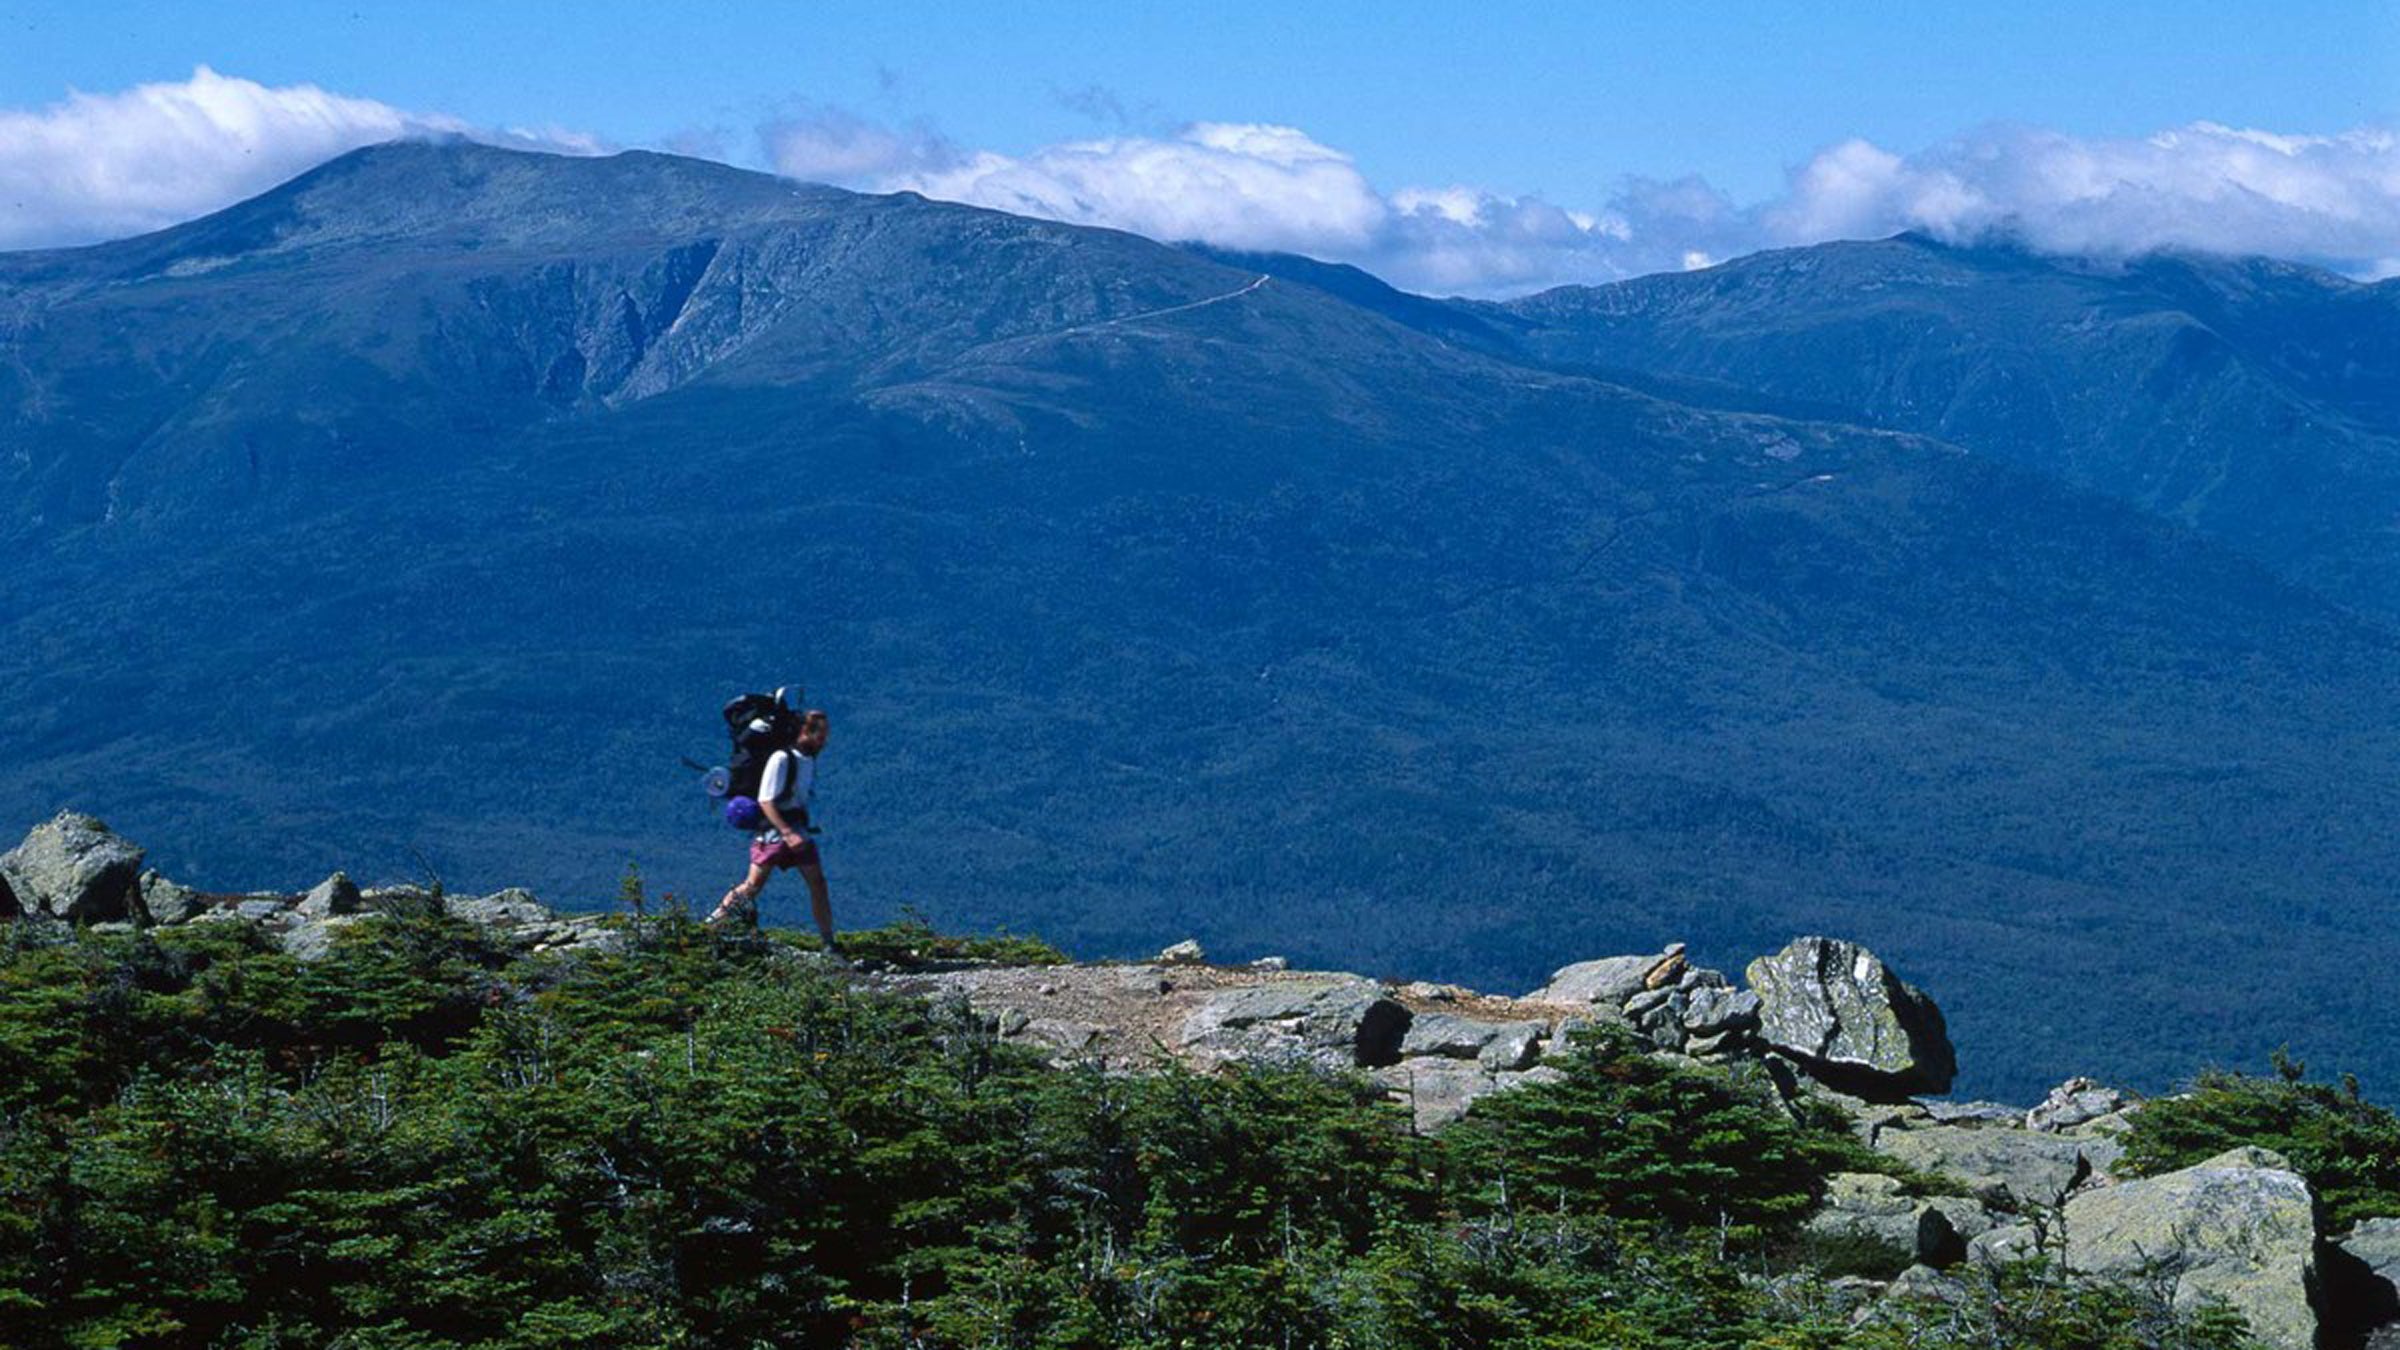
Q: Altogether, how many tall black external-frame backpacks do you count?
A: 1